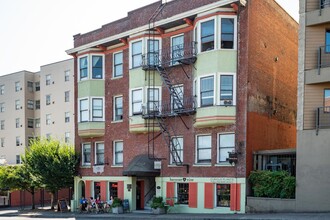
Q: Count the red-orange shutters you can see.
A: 7